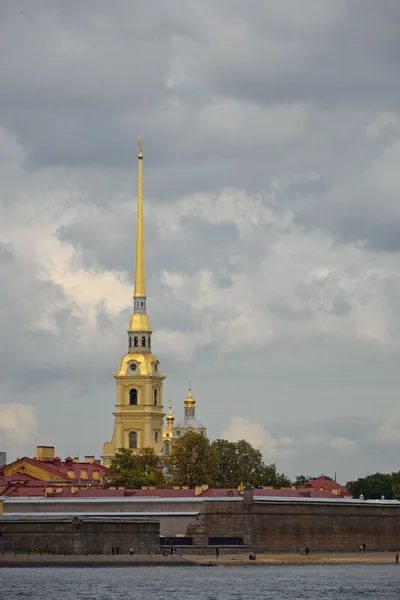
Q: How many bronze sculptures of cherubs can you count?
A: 0